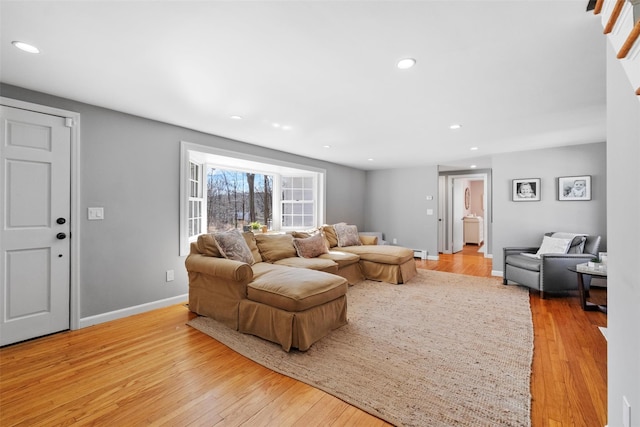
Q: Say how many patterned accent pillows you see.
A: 3